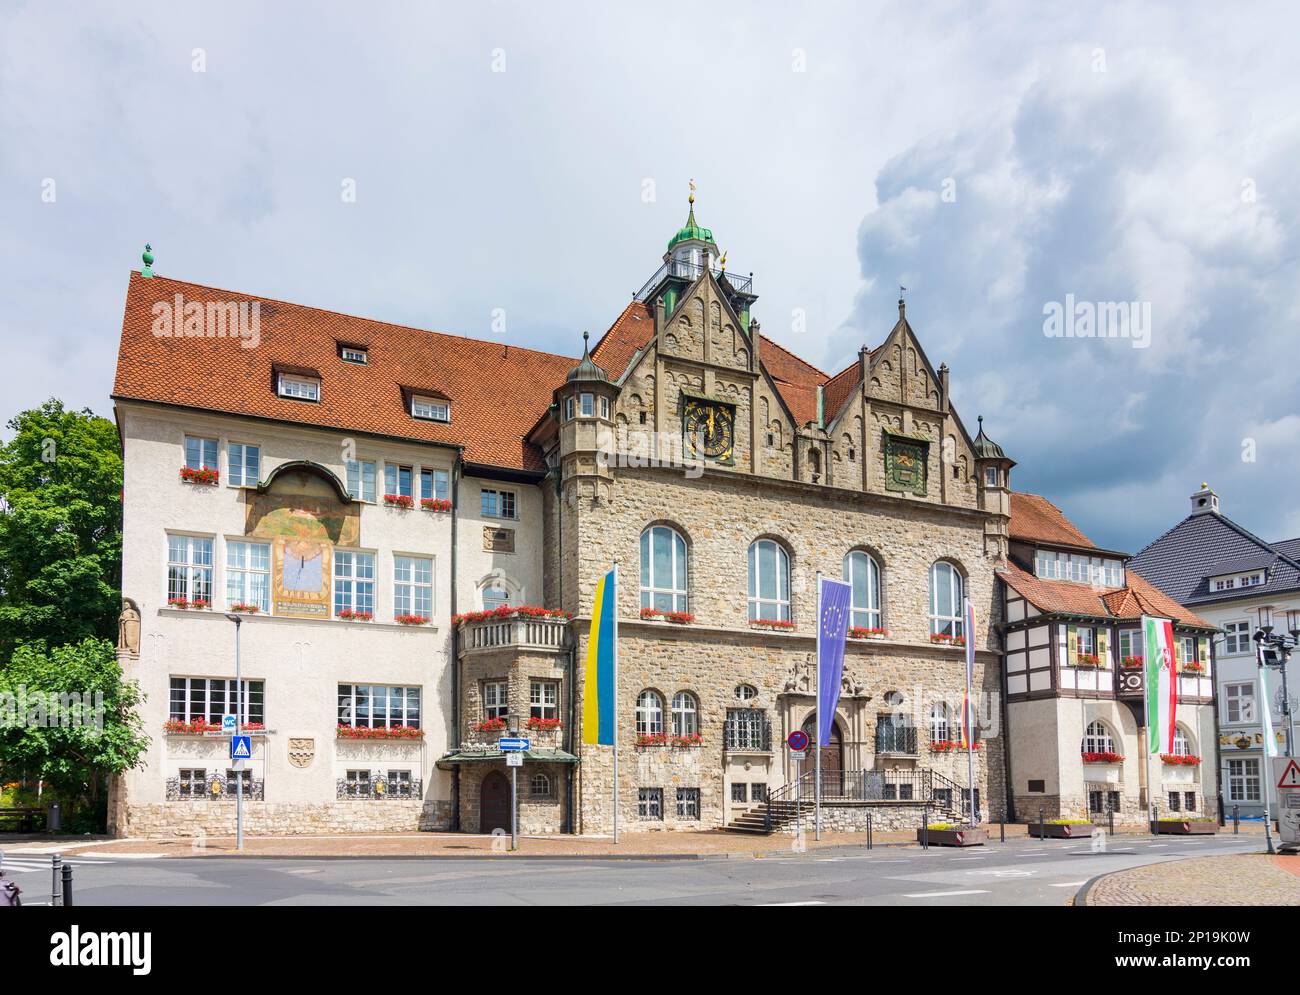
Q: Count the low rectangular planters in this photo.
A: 3